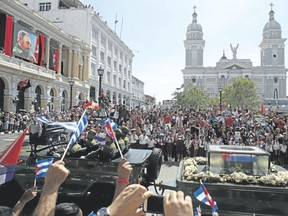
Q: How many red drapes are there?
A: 3